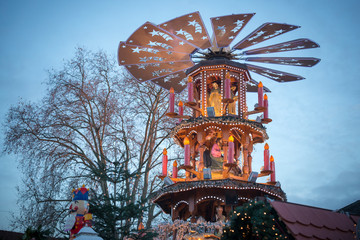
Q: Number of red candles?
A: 12